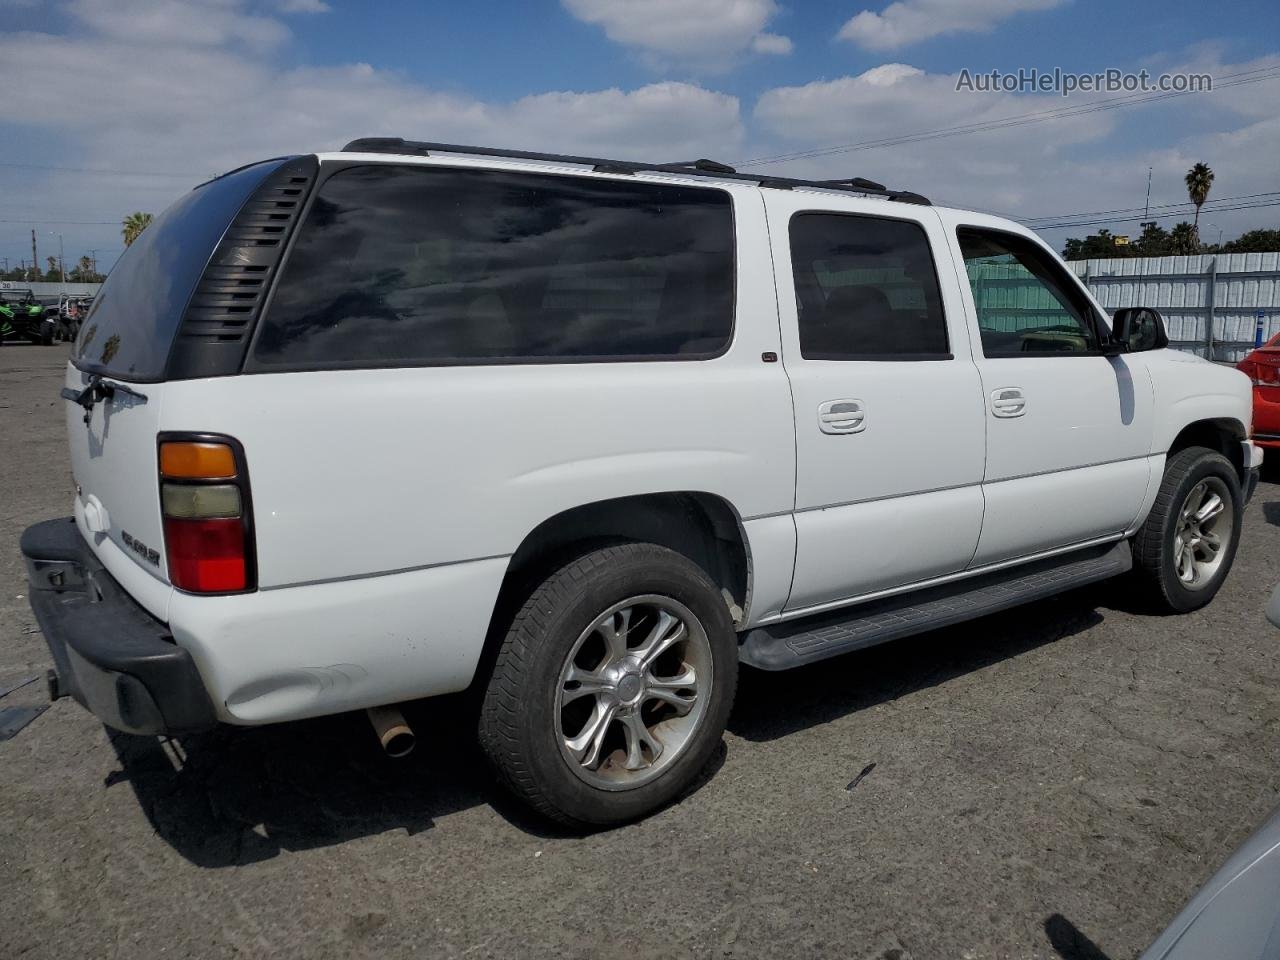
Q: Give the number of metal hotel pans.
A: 0